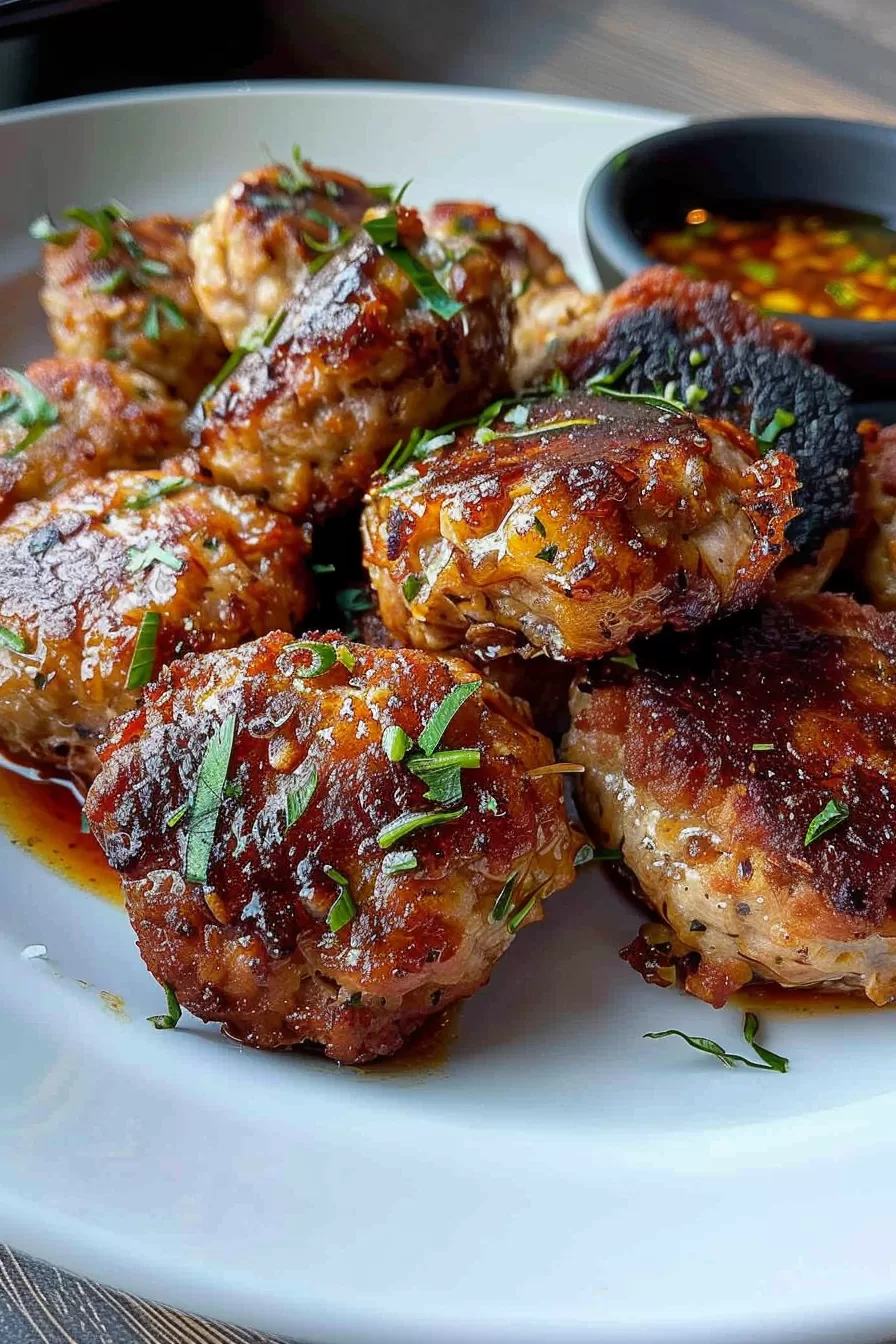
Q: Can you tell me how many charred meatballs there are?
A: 1